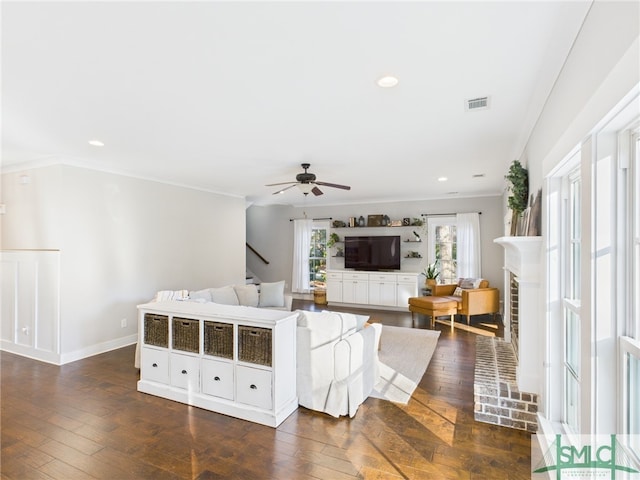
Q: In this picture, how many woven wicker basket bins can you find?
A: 4